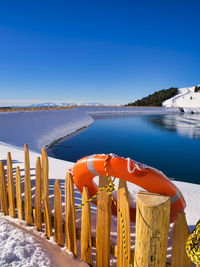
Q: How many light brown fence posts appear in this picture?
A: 13